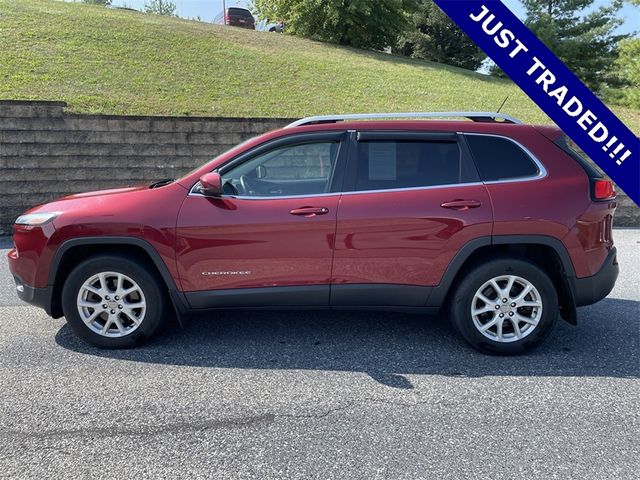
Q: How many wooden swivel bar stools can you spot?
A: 0